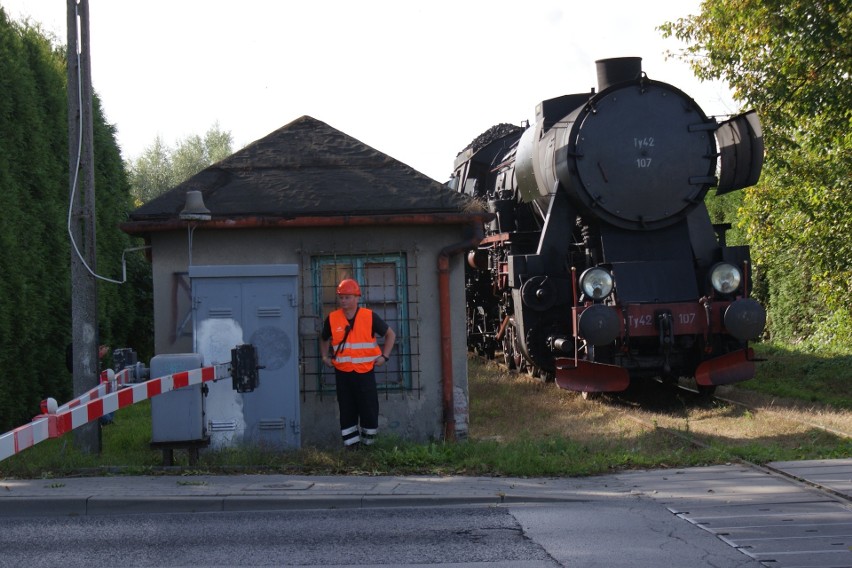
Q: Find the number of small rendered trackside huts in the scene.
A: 1